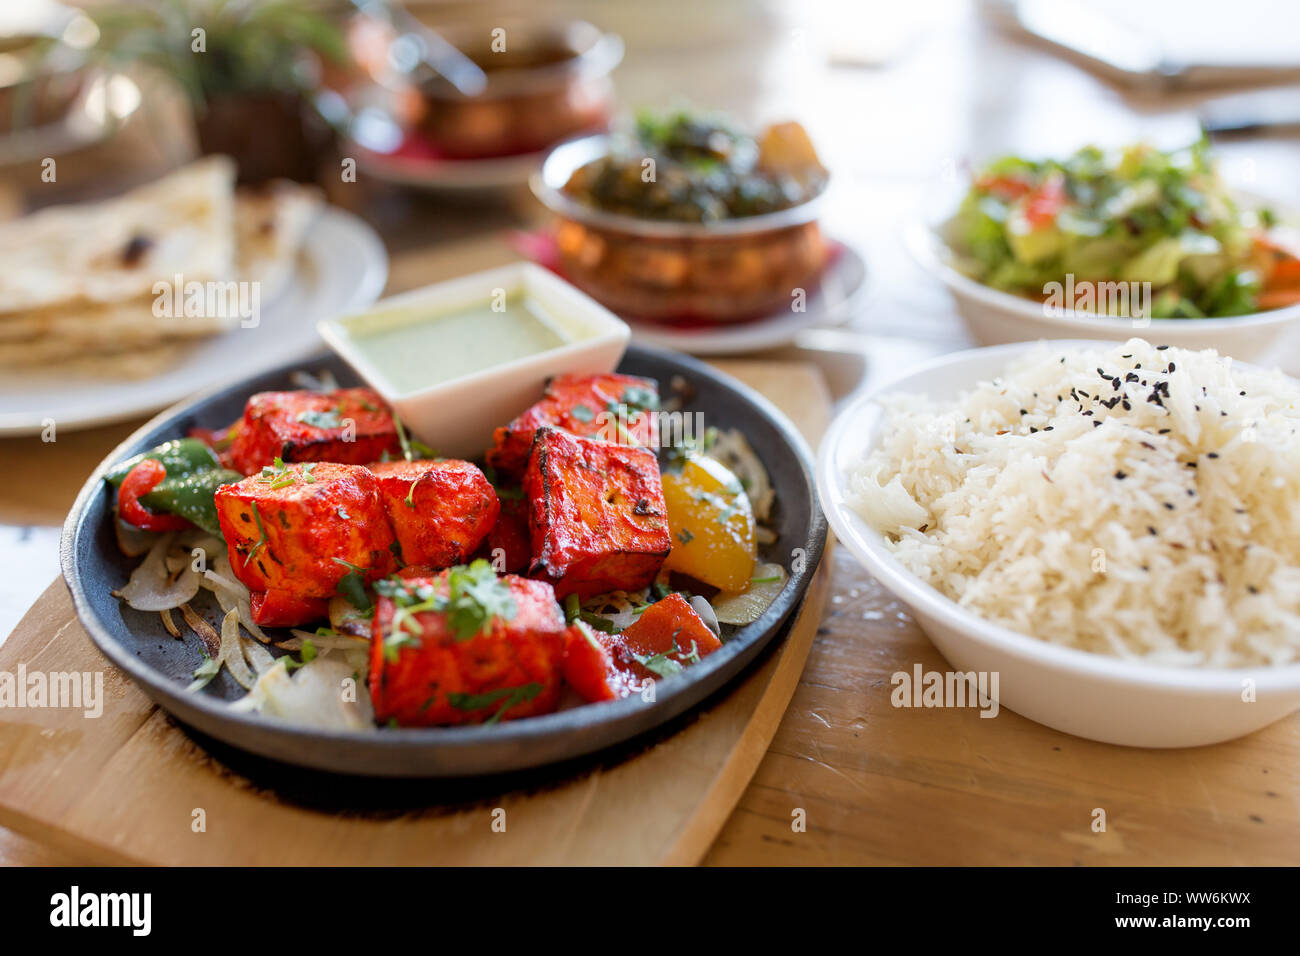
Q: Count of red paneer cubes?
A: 6